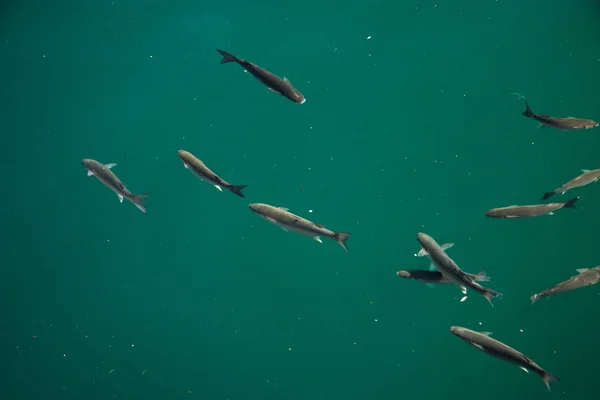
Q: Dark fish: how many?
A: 11